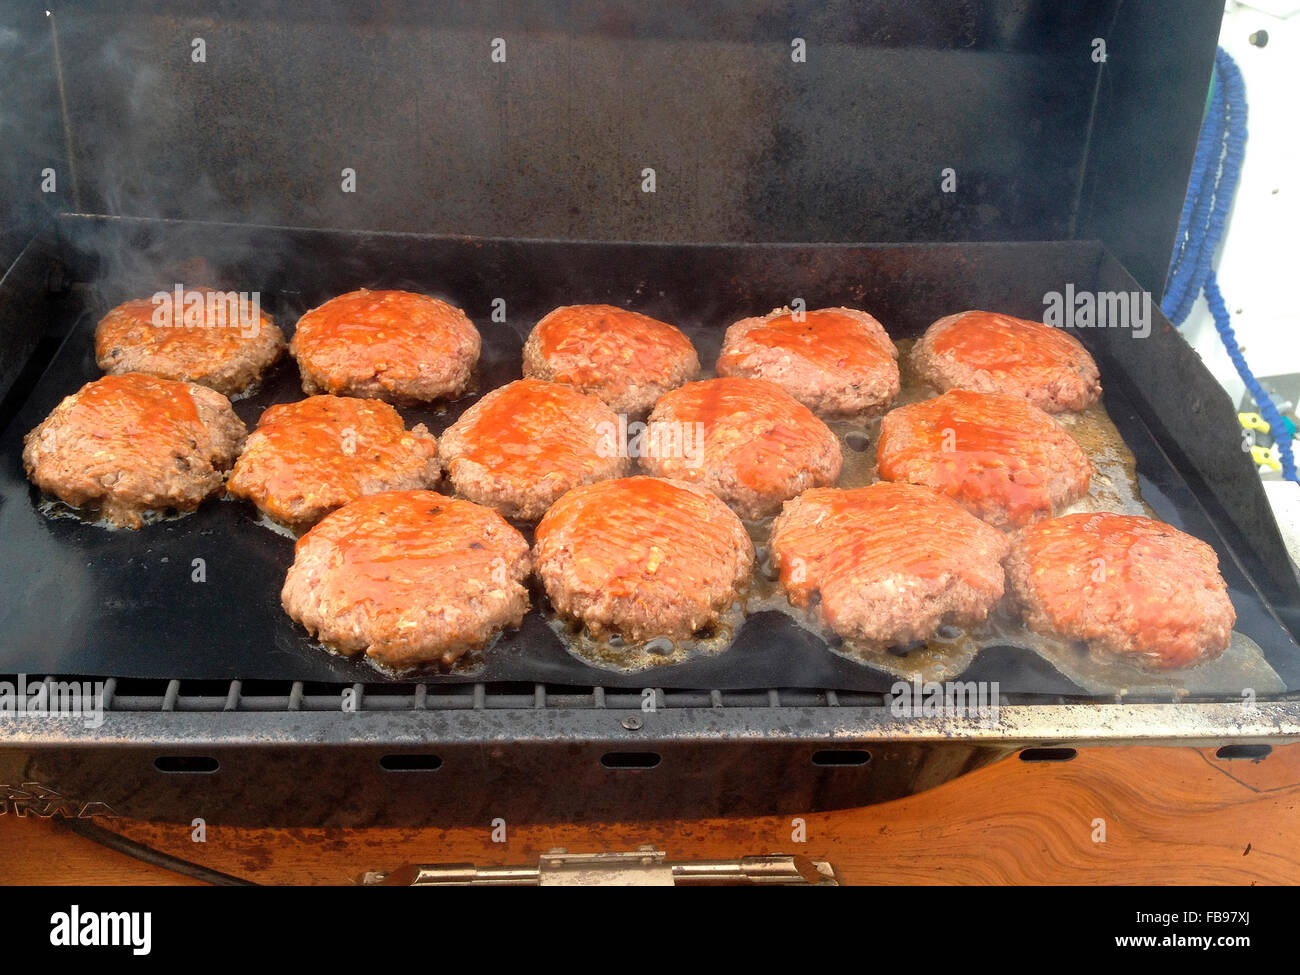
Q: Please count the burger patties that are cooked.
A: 14